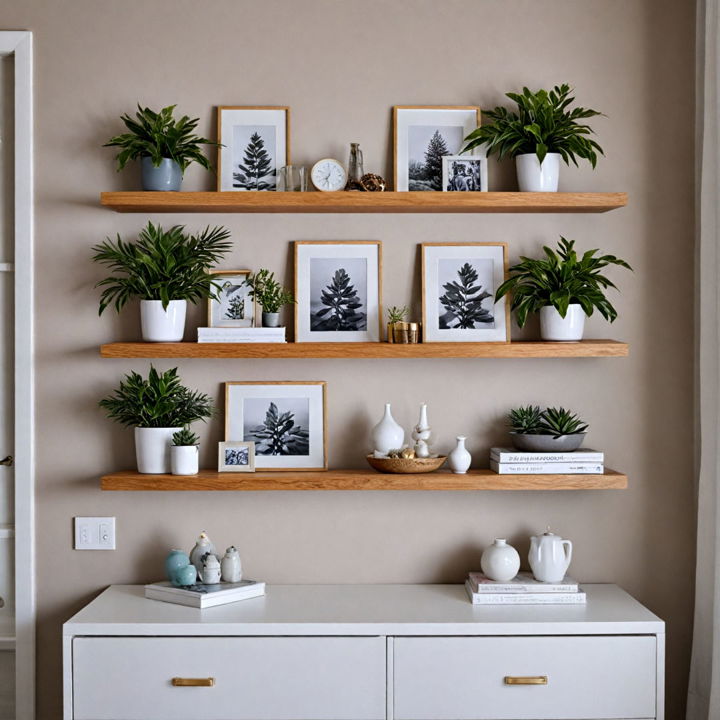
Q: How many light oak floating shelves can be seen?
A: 3